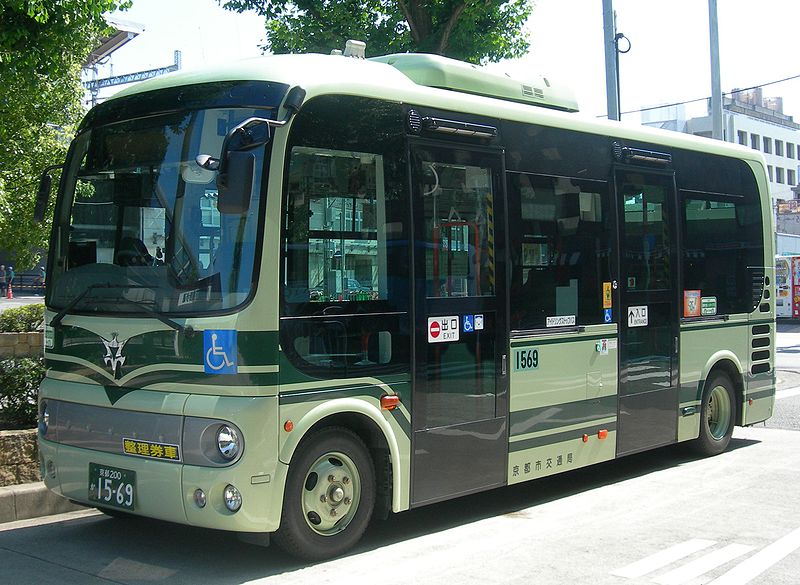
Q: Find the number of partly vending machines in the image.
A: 2